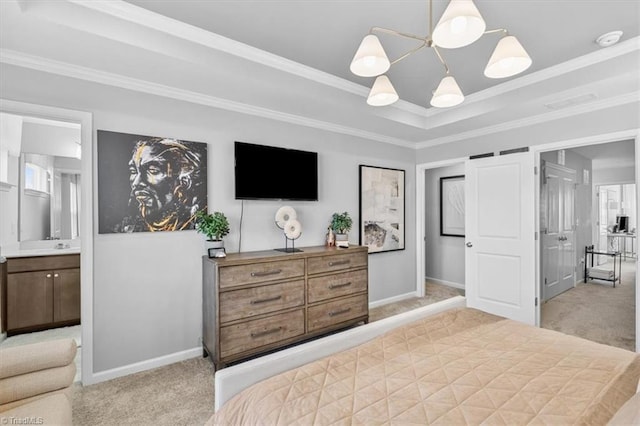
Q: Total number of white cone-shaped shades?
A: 5